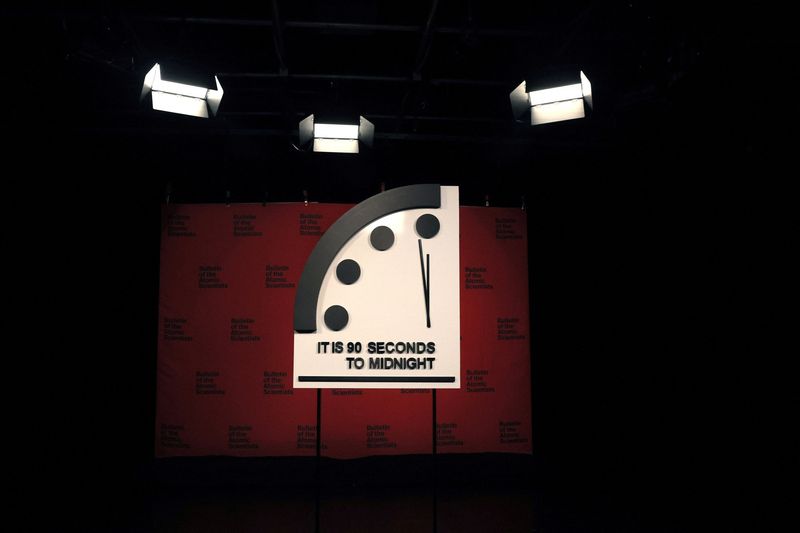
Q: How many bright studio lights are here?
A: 3